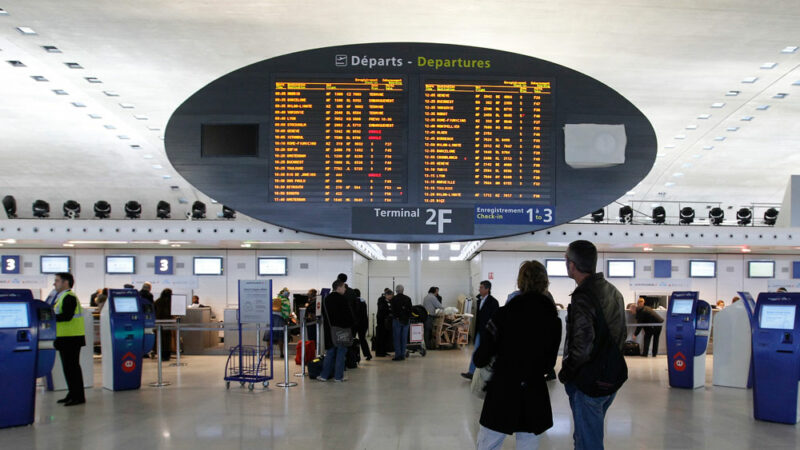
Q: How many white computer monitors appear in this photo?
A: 8